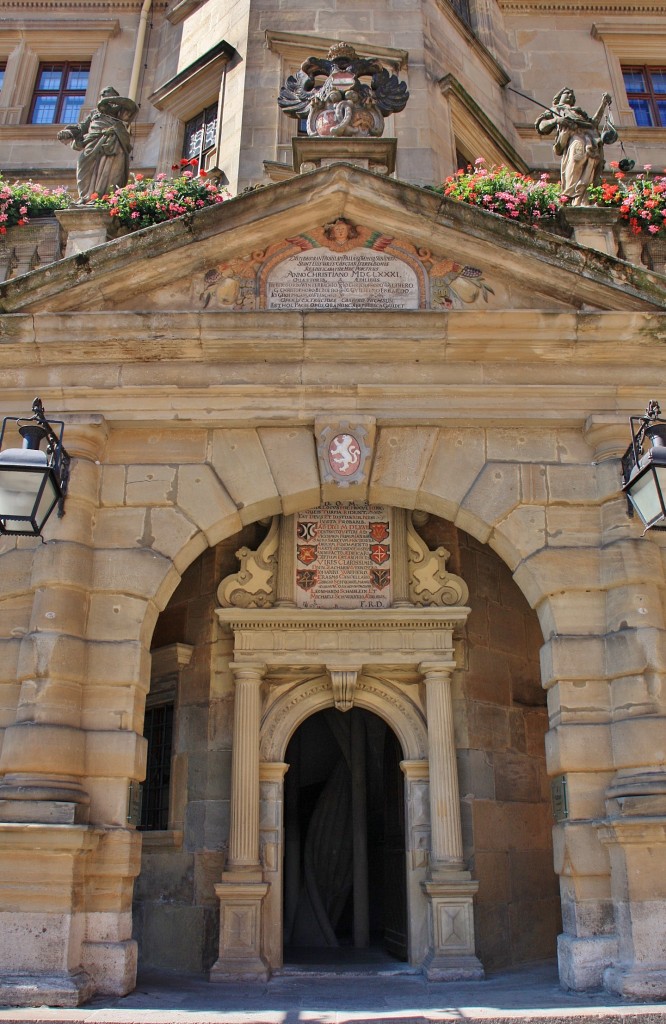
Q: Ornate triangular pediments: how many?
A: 1